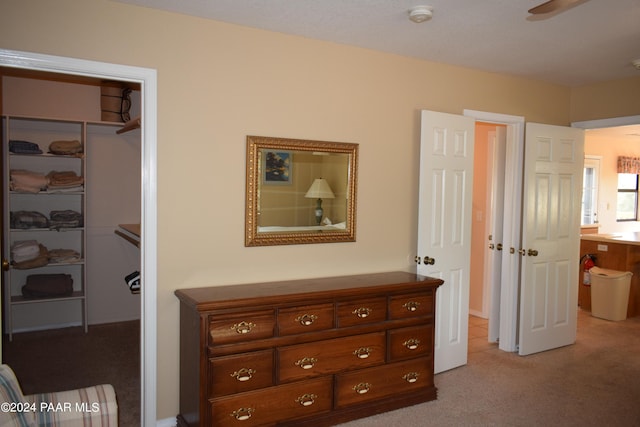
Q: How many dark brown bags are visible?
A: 1